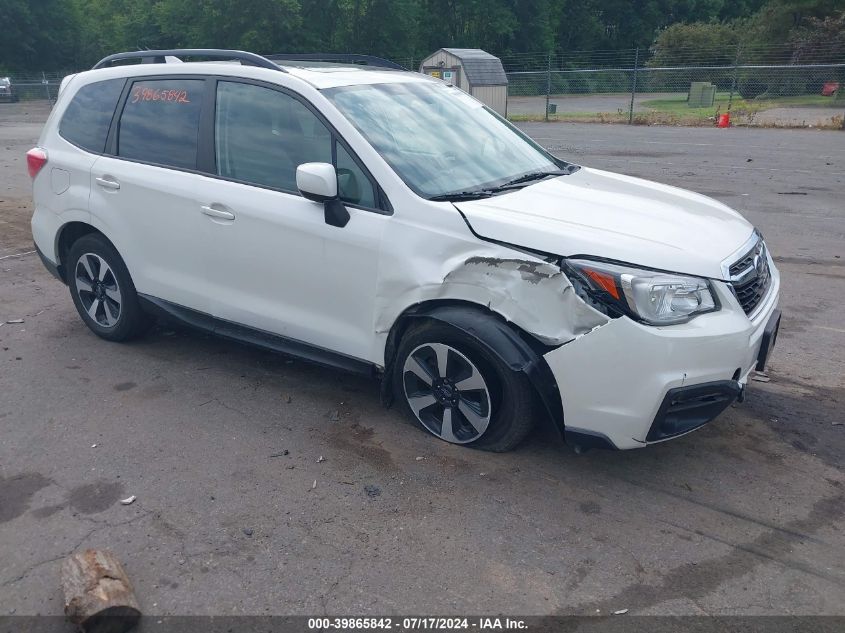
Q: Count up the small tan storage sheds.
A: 1